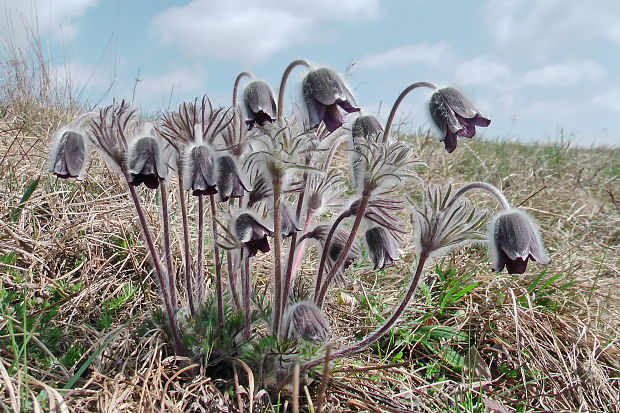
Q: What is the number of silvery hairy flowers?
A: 14